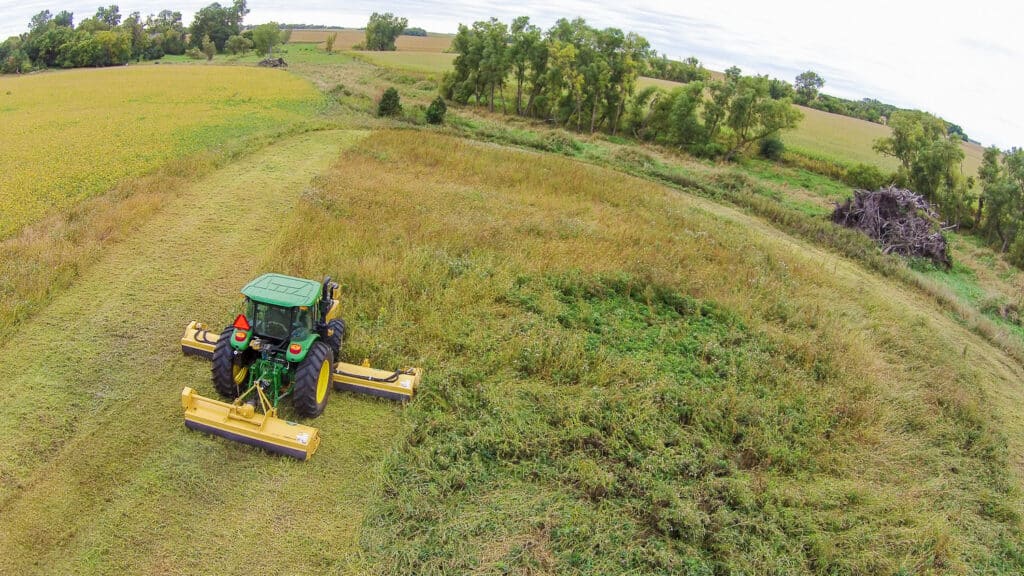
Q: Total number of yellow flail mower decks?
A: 3